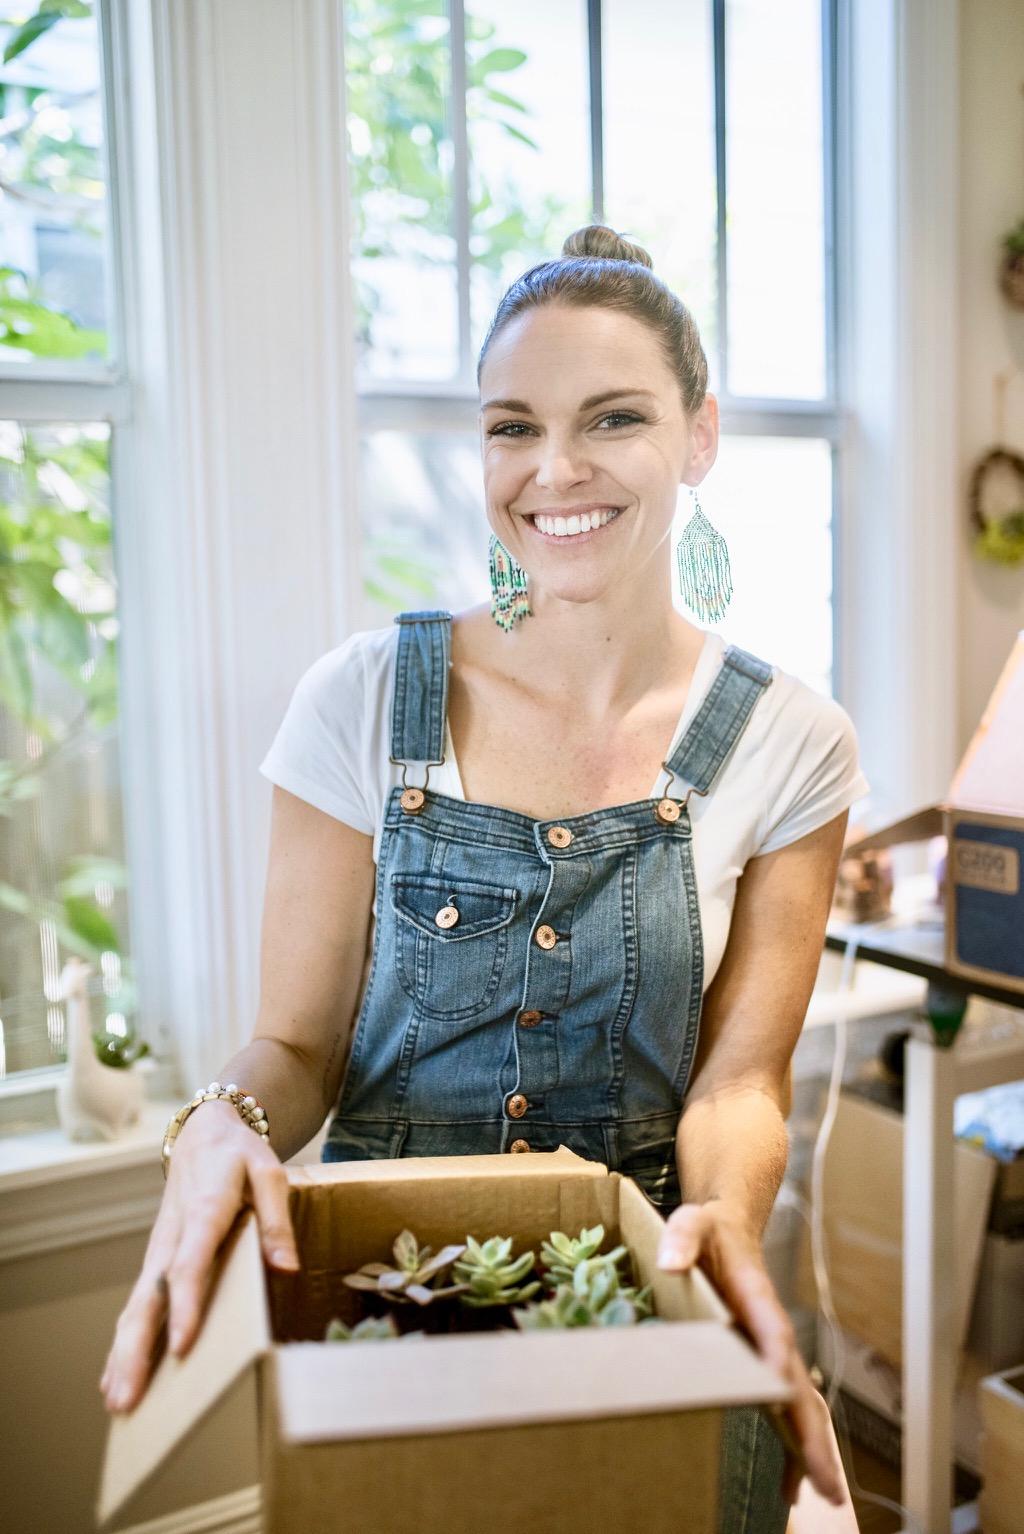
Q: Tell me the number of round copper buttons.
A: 8